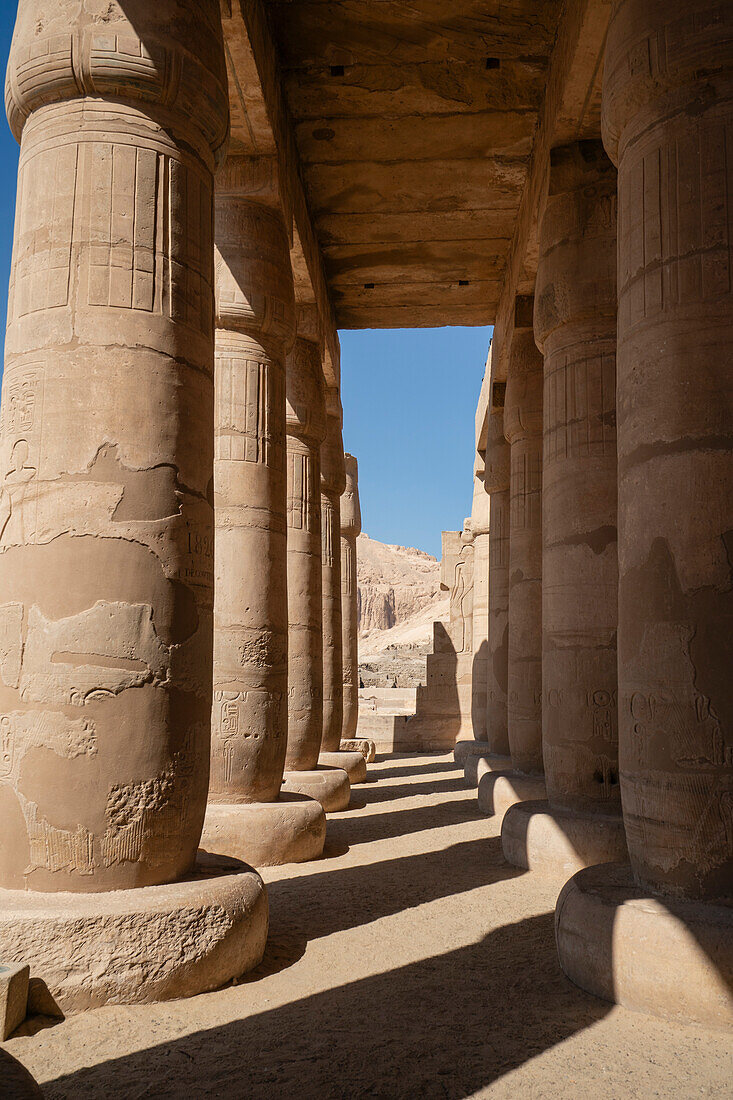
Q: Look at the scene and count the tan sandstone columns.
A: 10